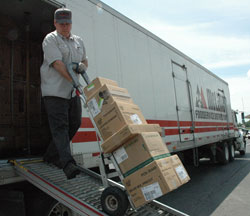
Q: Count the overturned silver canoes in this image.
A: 0